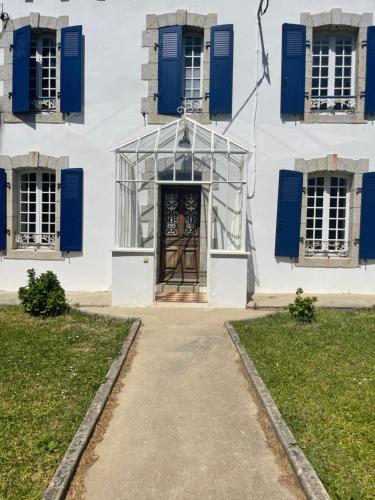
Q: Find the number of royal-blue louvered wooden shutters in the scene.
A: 10